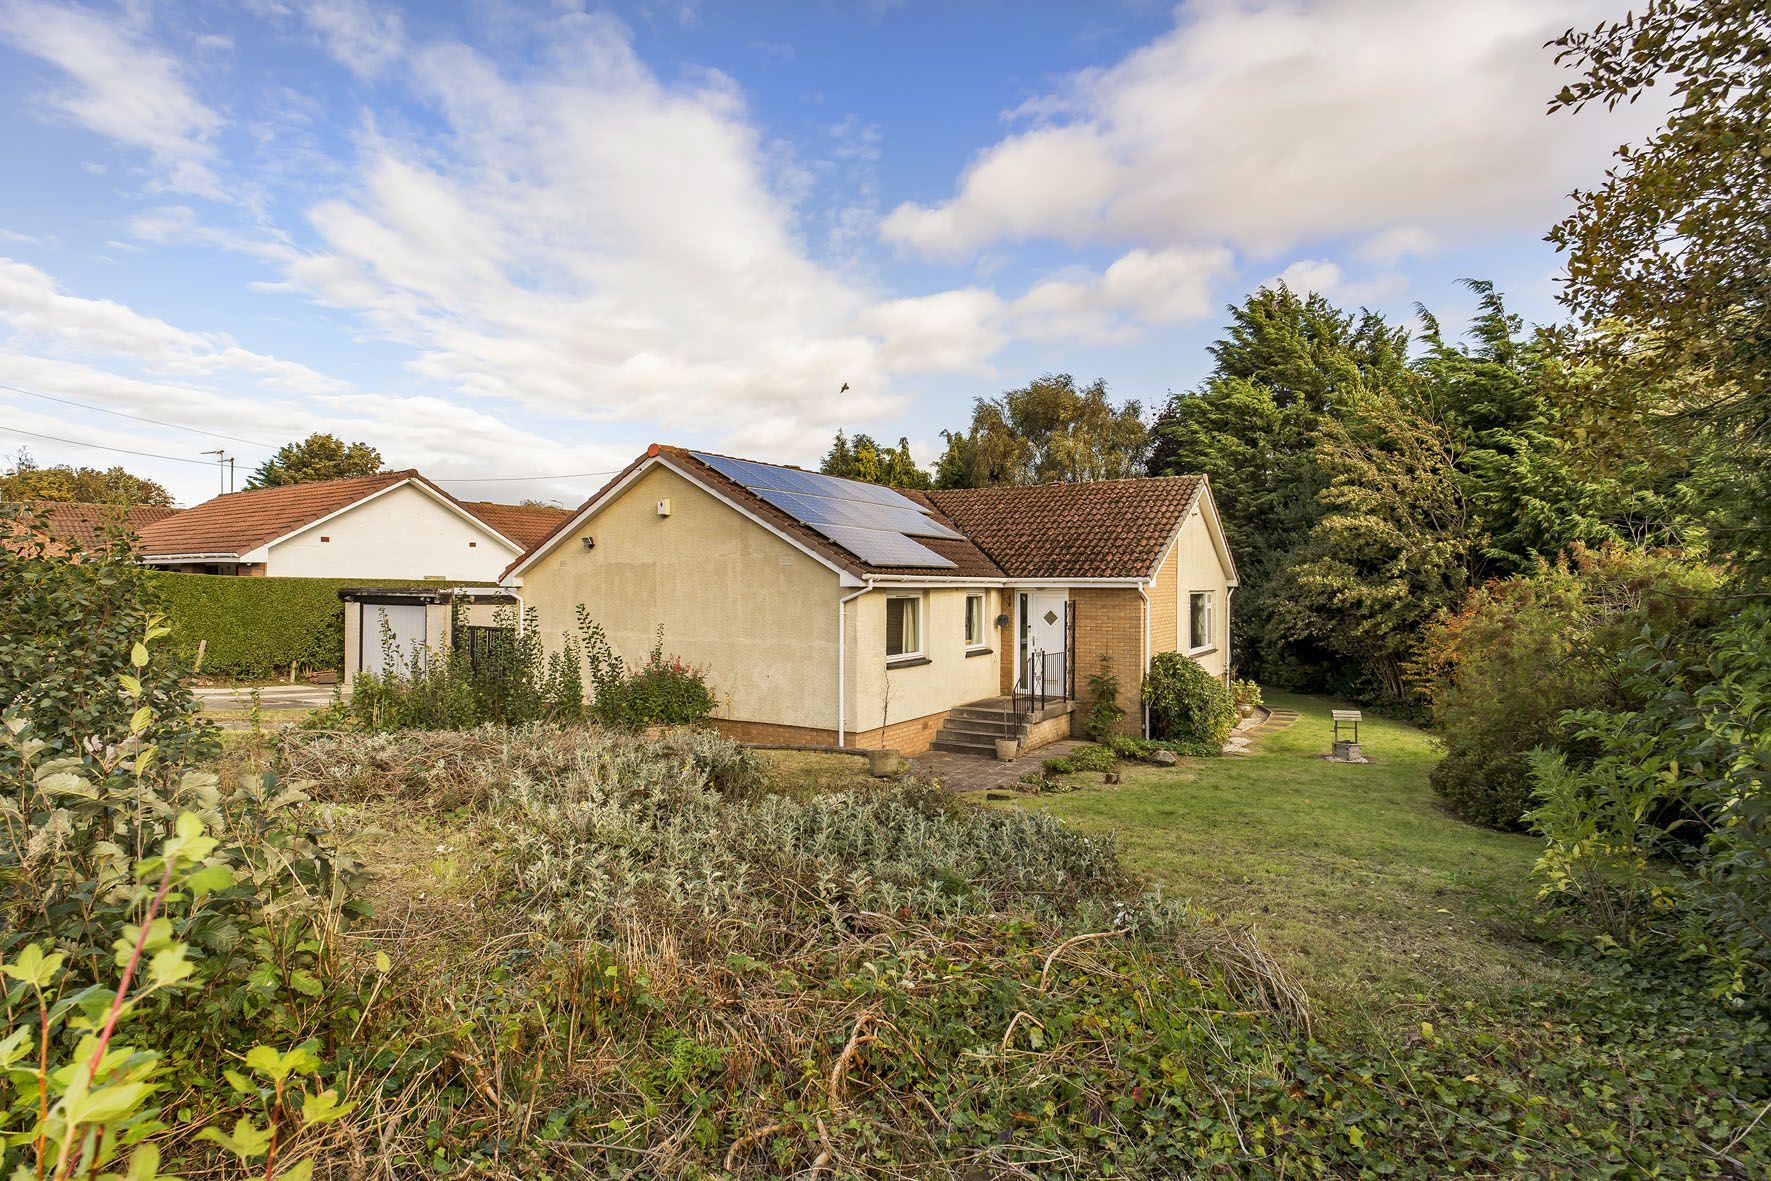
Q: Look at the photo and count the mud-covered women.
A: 0